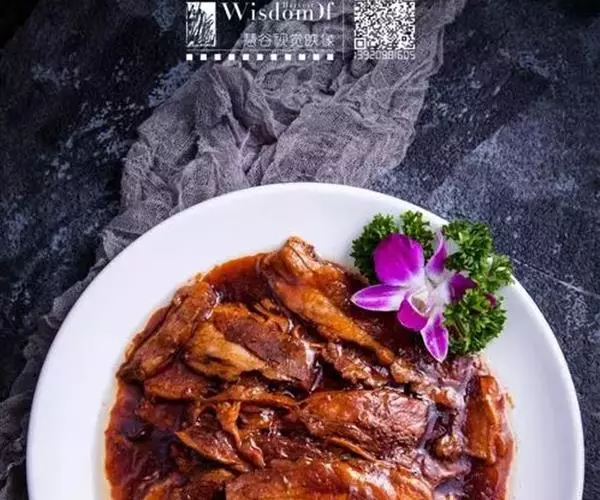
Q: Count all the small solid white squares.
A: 11